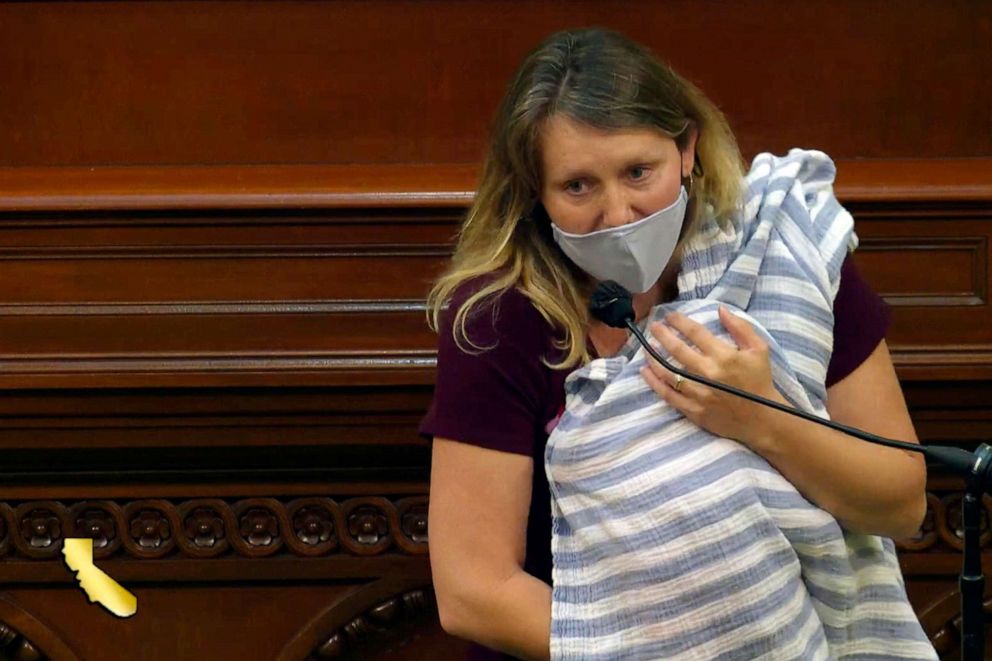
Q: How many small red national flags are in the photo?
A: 0